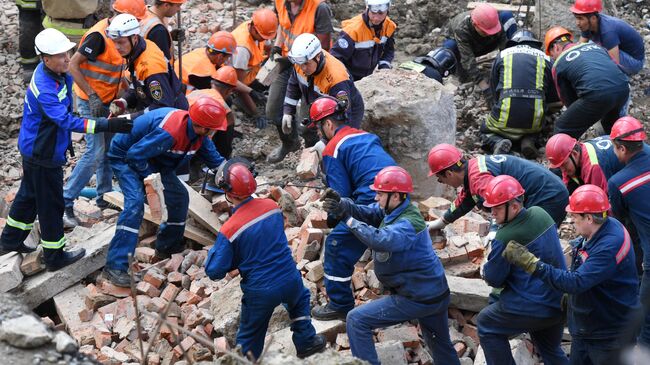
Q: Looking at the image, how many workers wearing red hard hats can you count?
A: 11